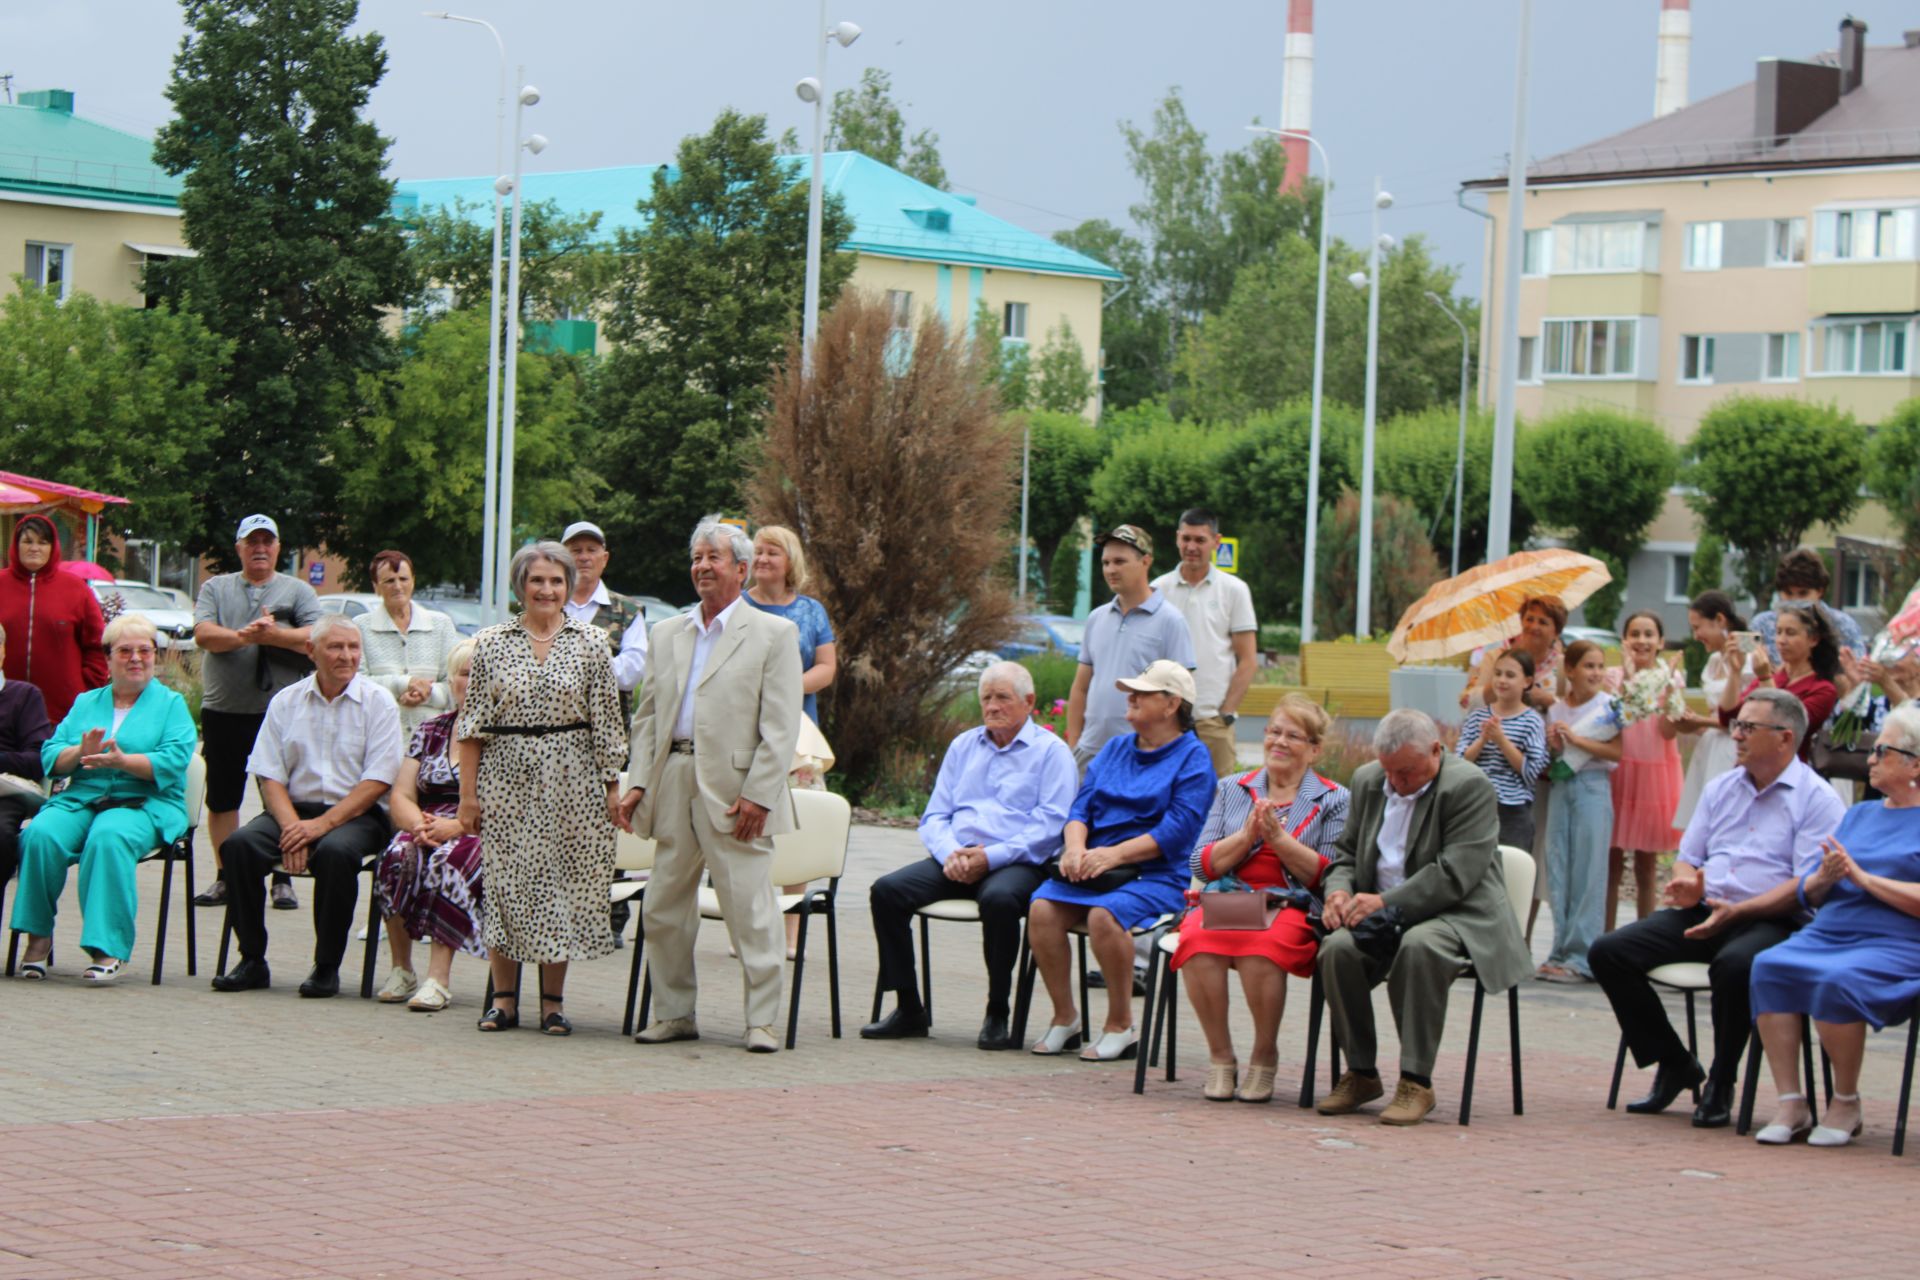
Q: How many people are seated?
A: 10